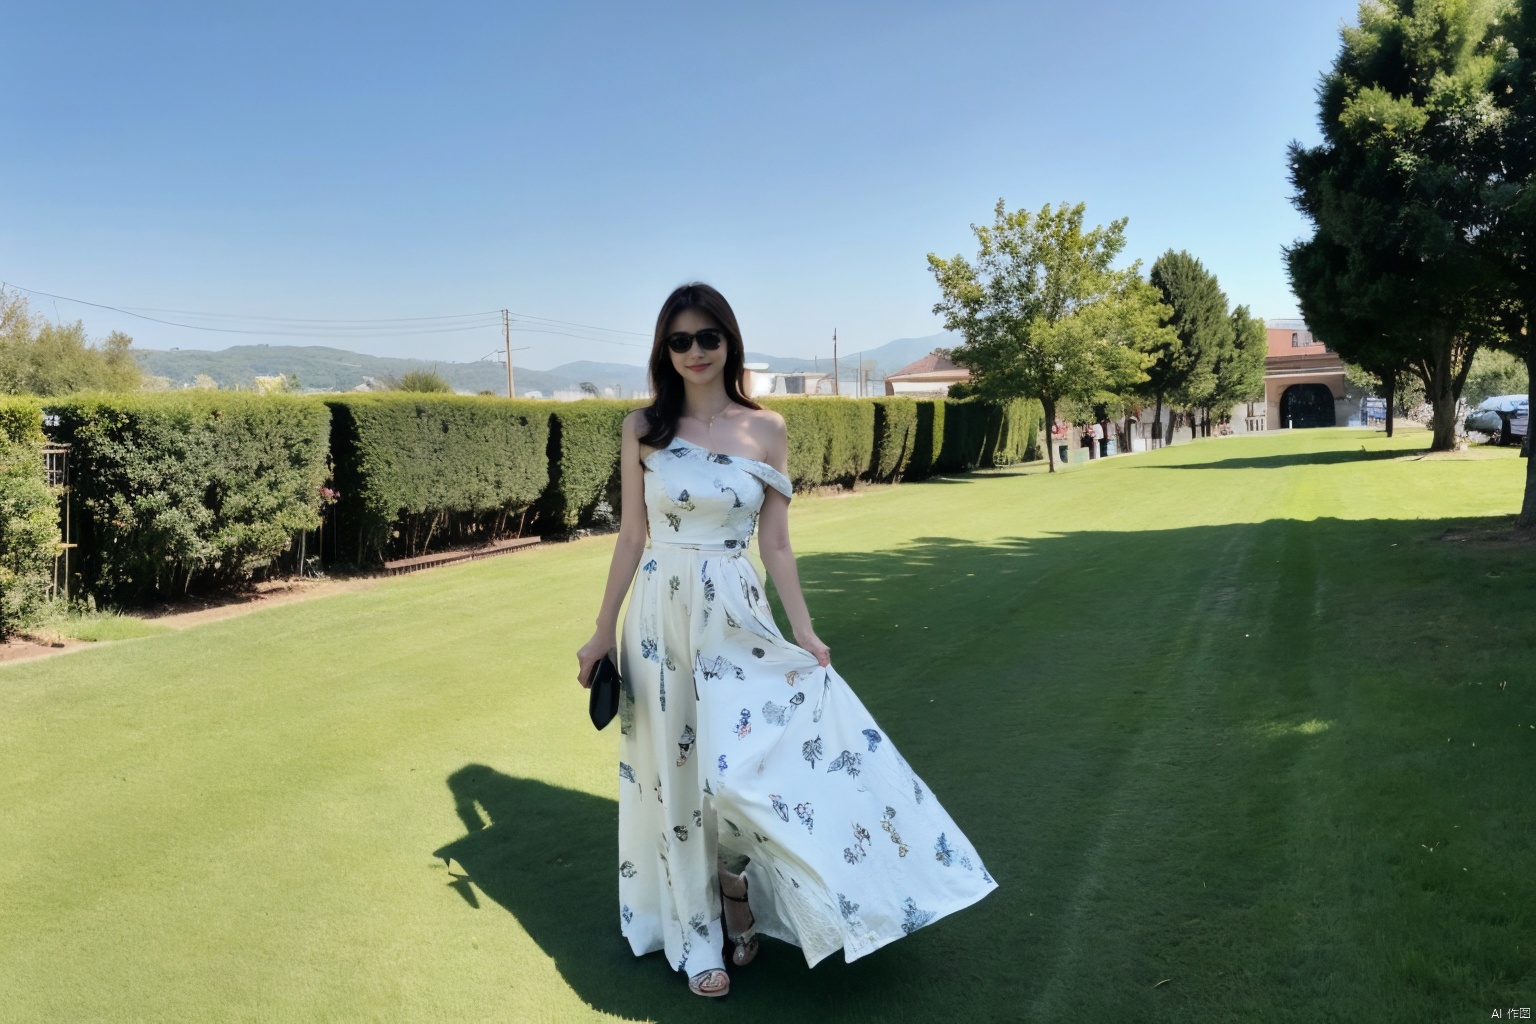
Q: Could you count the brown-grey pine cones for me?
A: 0